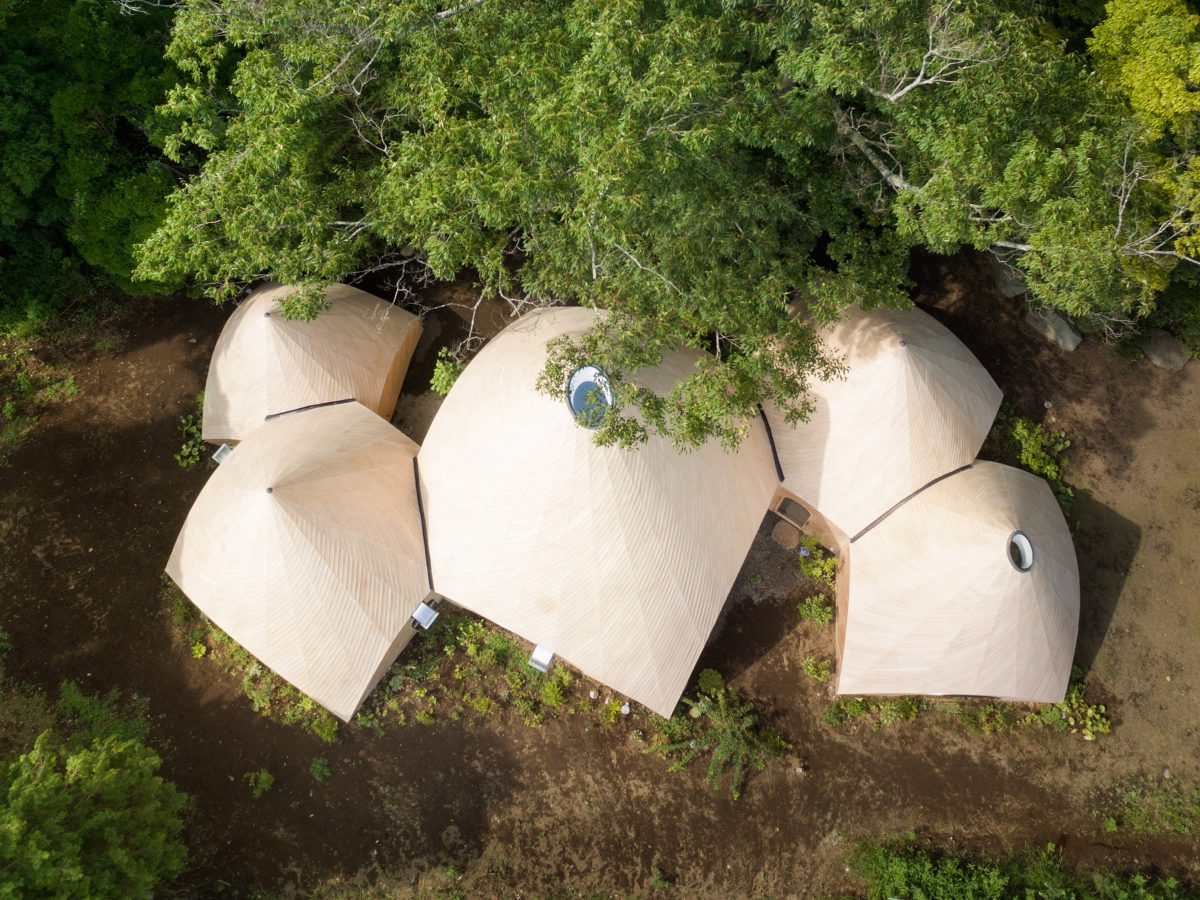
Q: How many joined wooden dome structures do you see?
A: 5